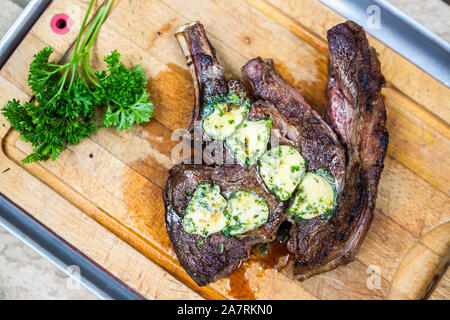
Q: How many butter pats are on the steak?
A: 6